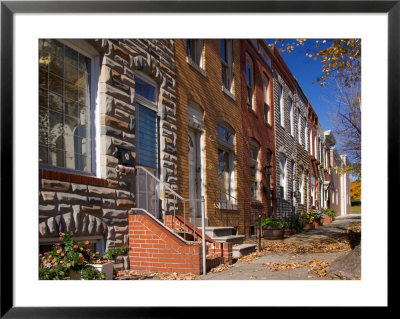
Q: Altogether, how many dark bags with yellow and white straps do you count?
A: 0